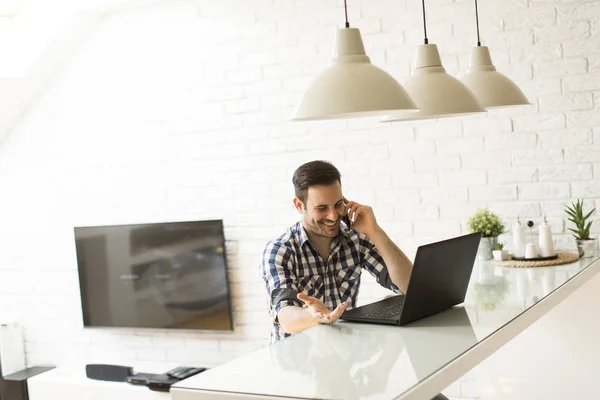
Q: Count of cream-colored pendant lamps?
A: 3